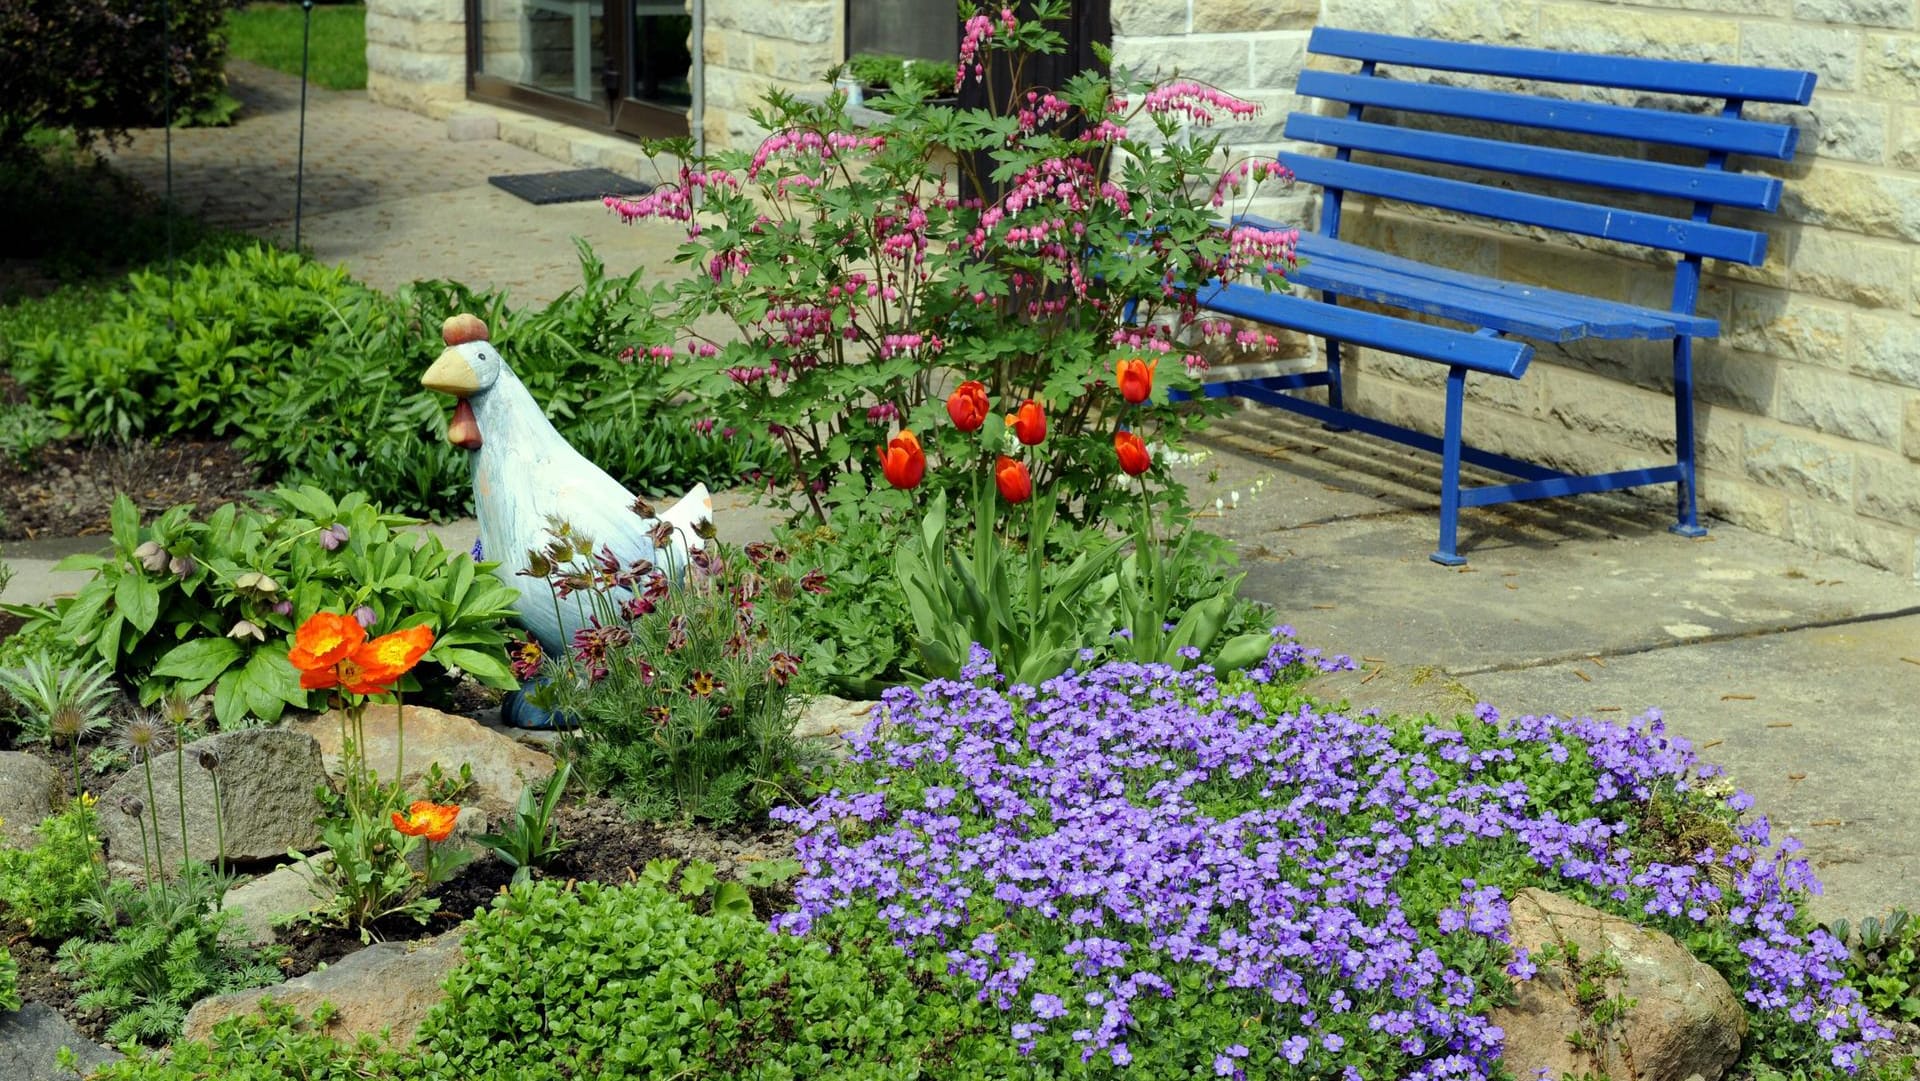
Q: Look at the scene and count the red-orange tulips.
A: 6